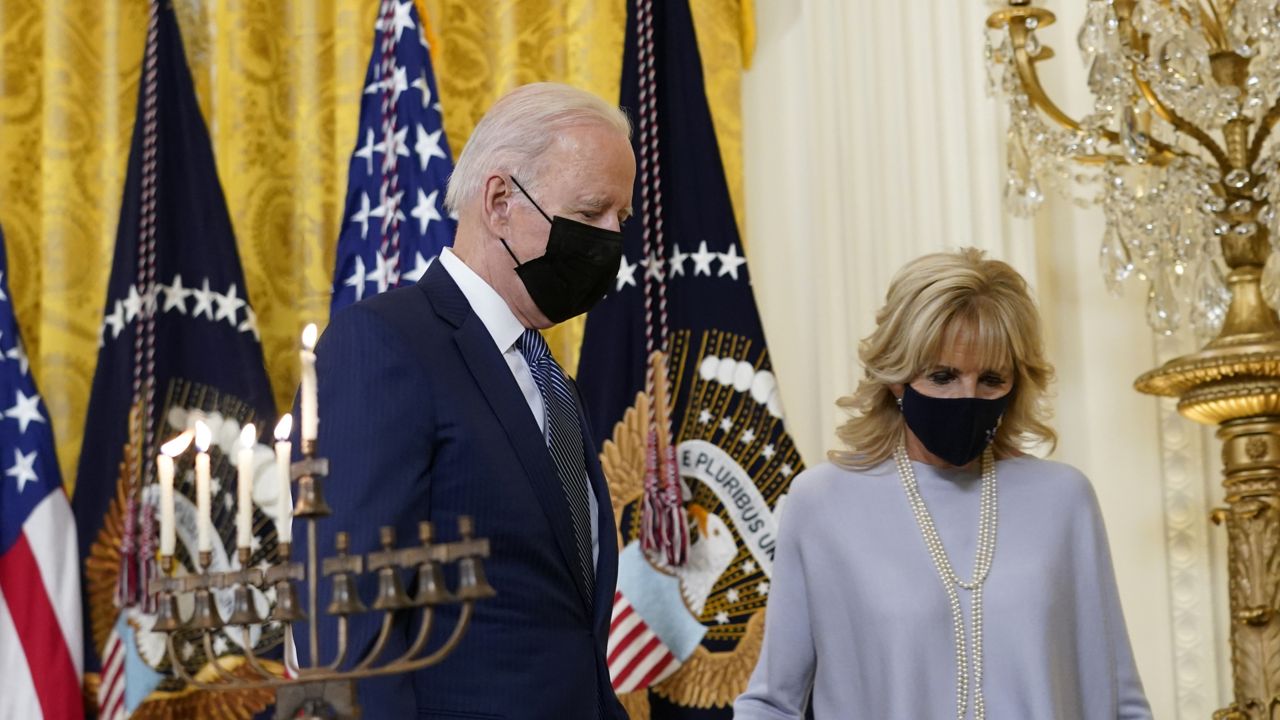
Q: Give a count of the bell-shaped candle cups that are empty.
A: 4